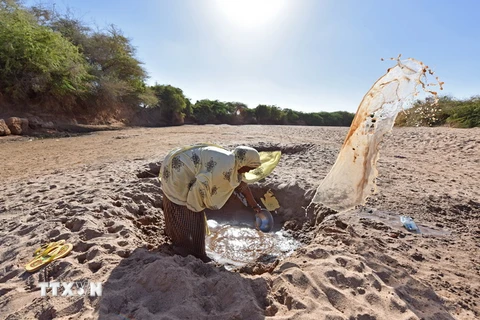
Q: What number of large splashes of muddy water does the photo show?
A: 1